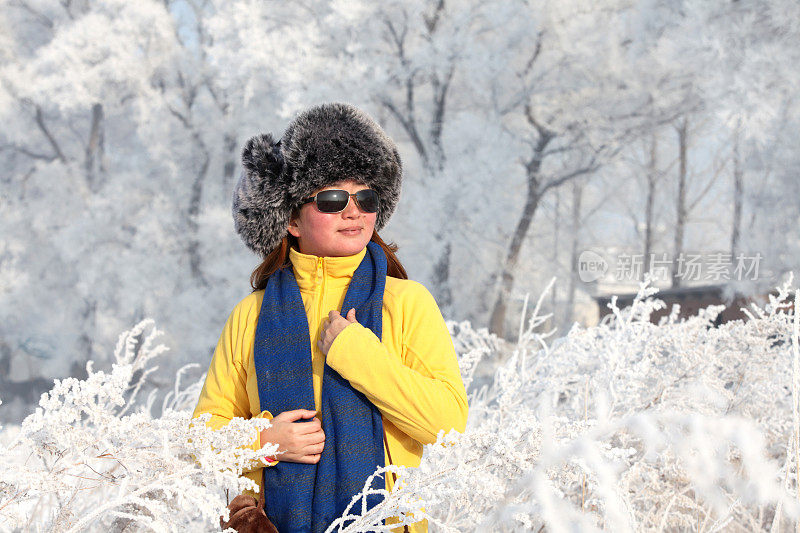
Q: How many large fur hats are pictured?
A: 1